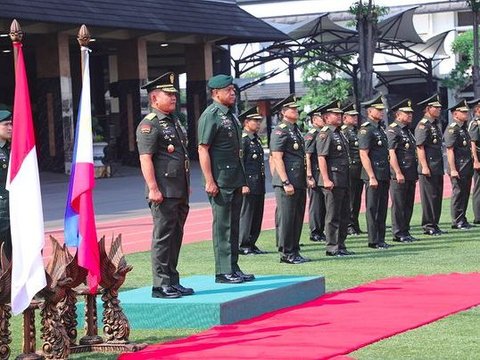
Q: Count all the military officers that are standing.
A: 13